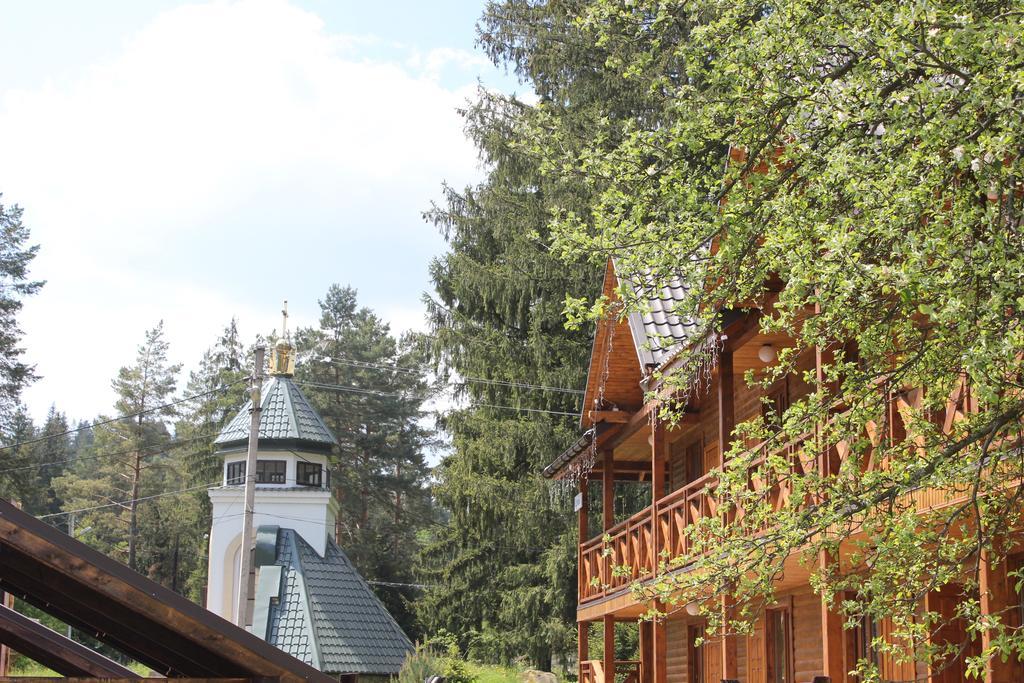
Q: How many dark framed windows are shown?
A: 3